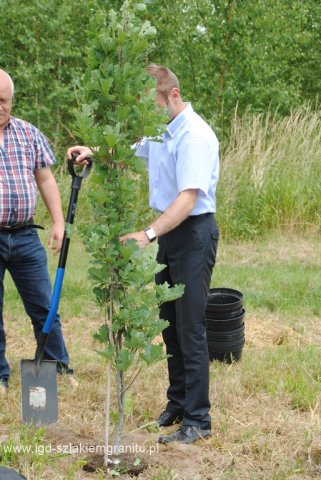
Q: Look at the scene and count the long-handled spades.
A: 1